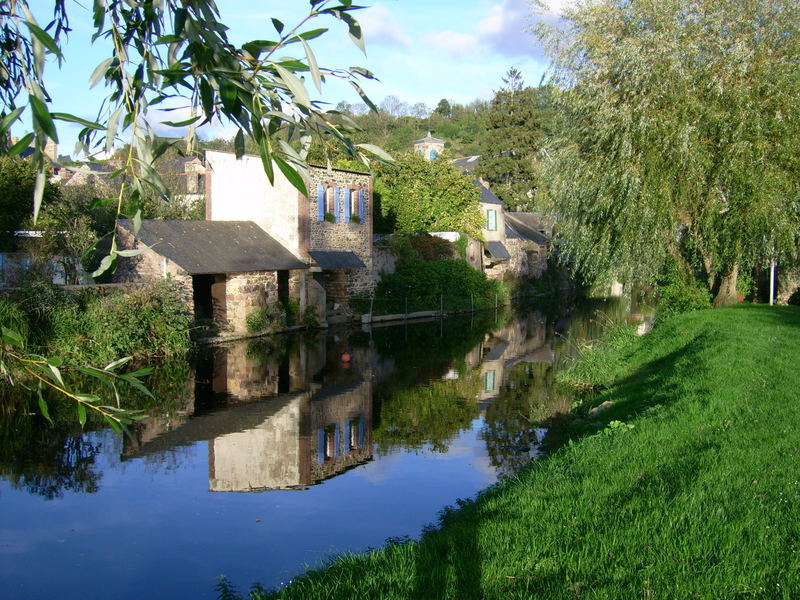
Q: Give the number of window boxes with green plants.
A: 2